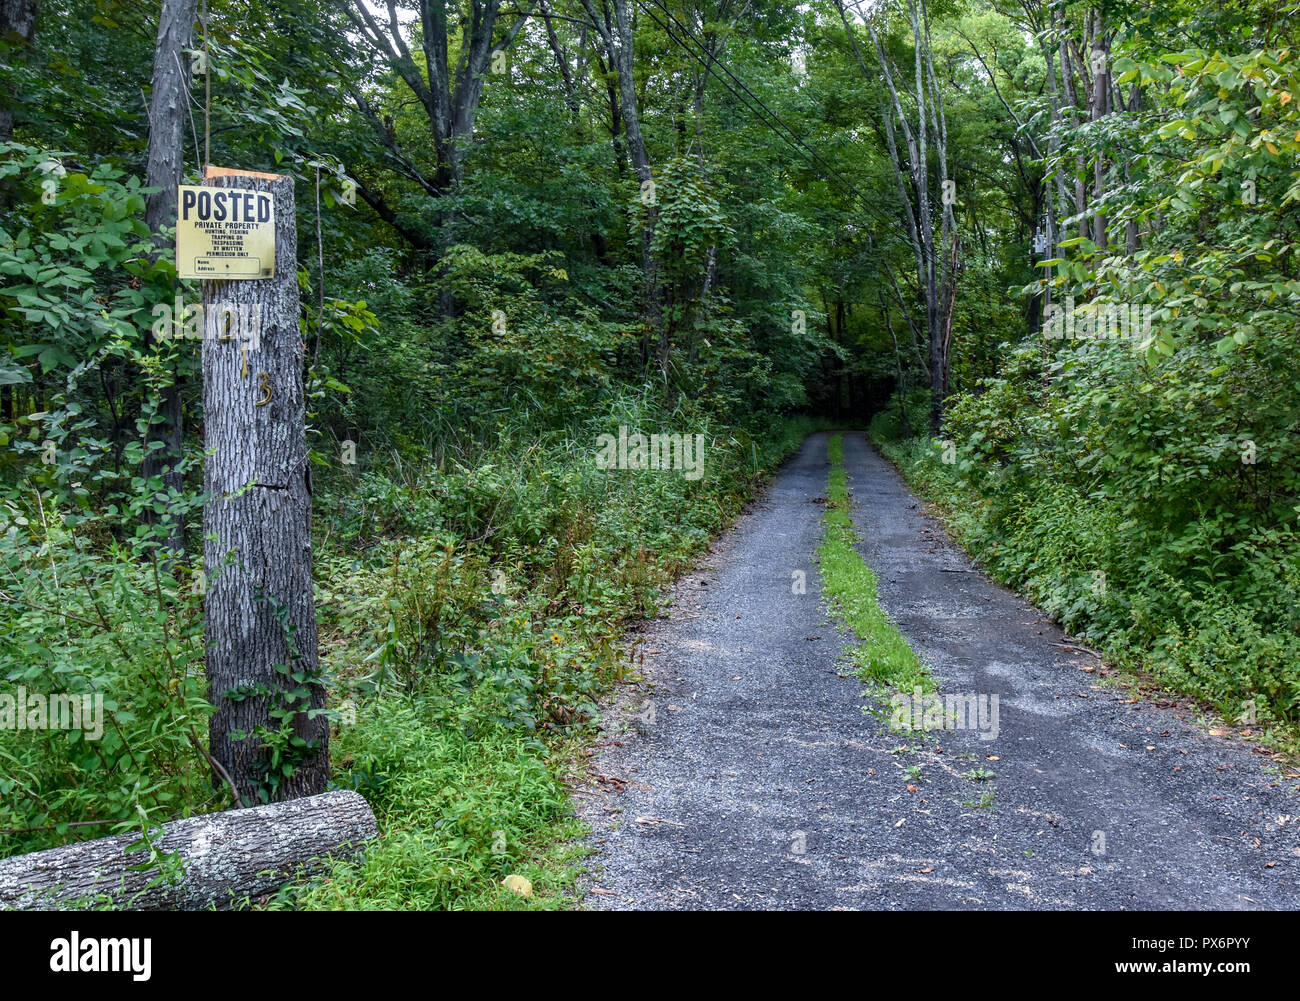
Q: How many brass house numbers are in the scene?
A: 3